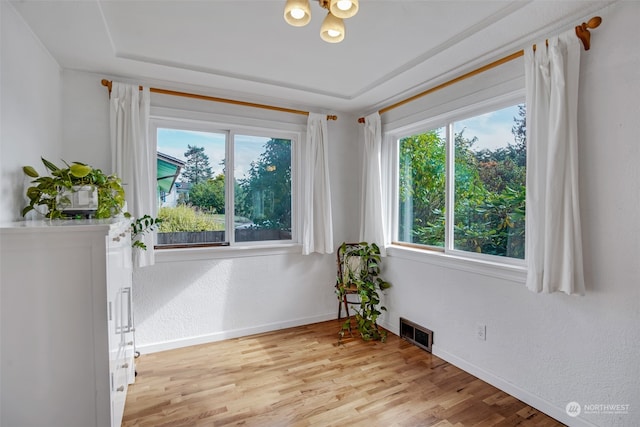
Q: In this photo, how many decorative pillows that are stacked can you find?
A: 0